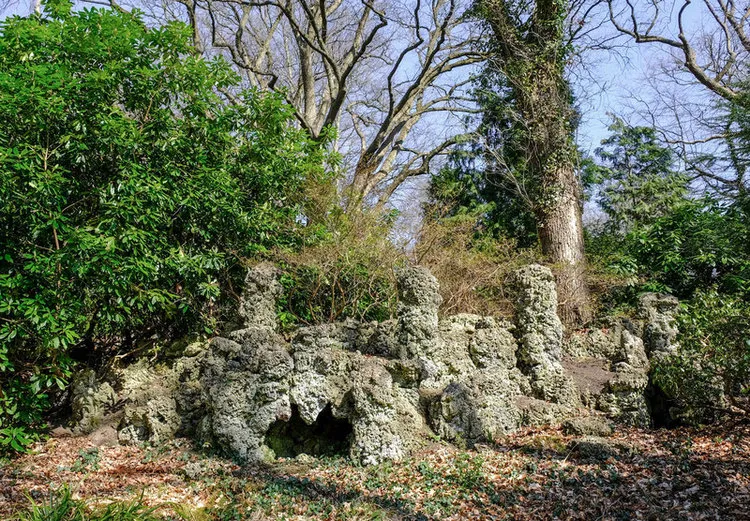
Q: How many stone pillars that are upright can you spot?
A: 4